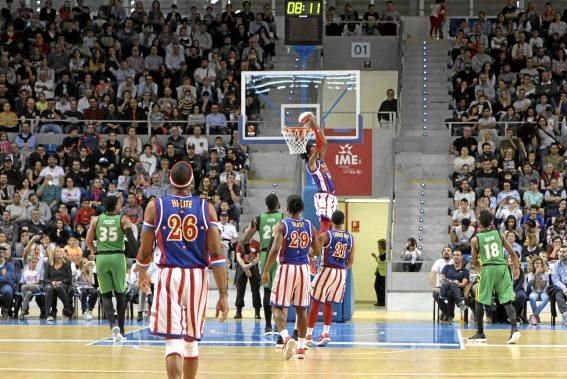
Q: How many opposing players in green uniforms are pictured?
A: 3